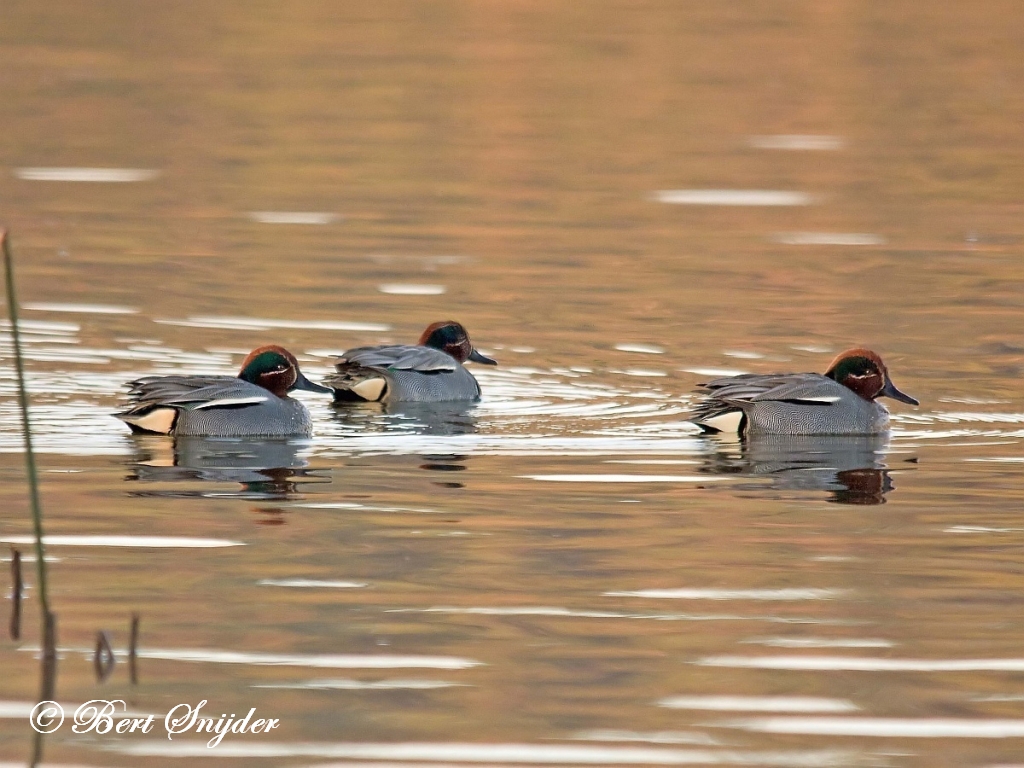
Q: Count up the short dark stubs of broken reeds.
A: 3